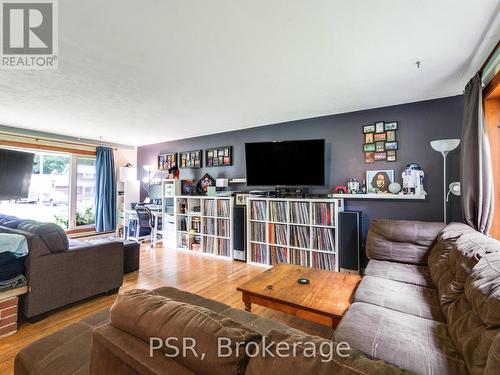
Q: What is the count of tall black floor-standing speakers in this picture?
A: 2